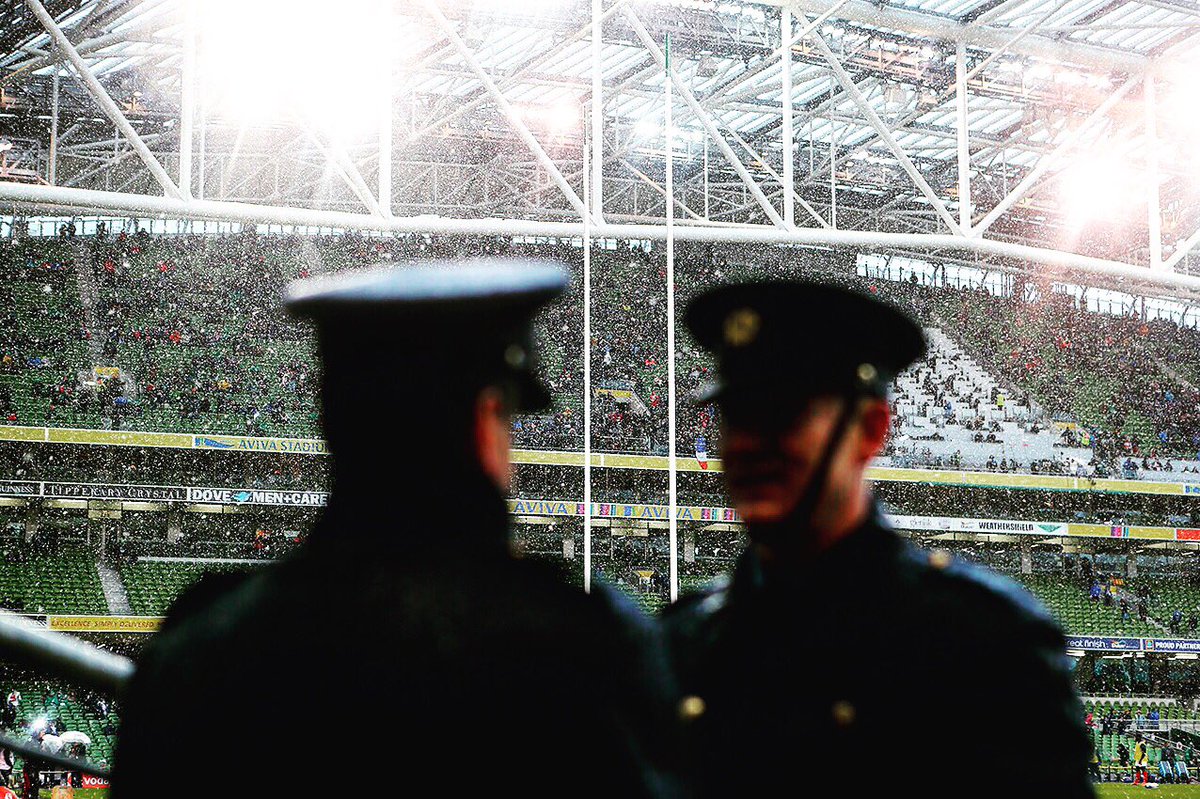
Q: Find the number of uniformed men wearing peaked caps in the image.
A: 2